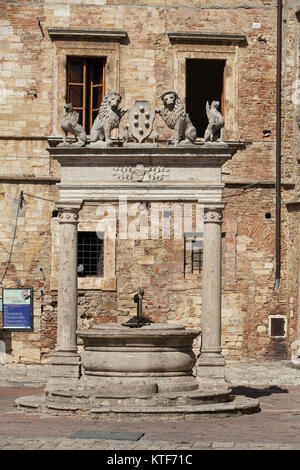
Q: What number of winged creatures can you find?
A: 2